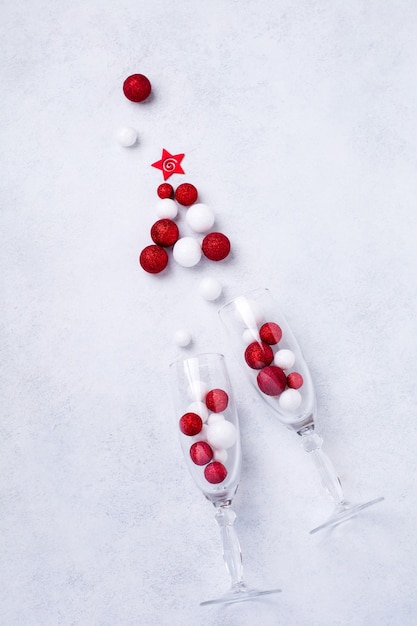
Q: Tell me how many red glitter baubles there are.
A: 14